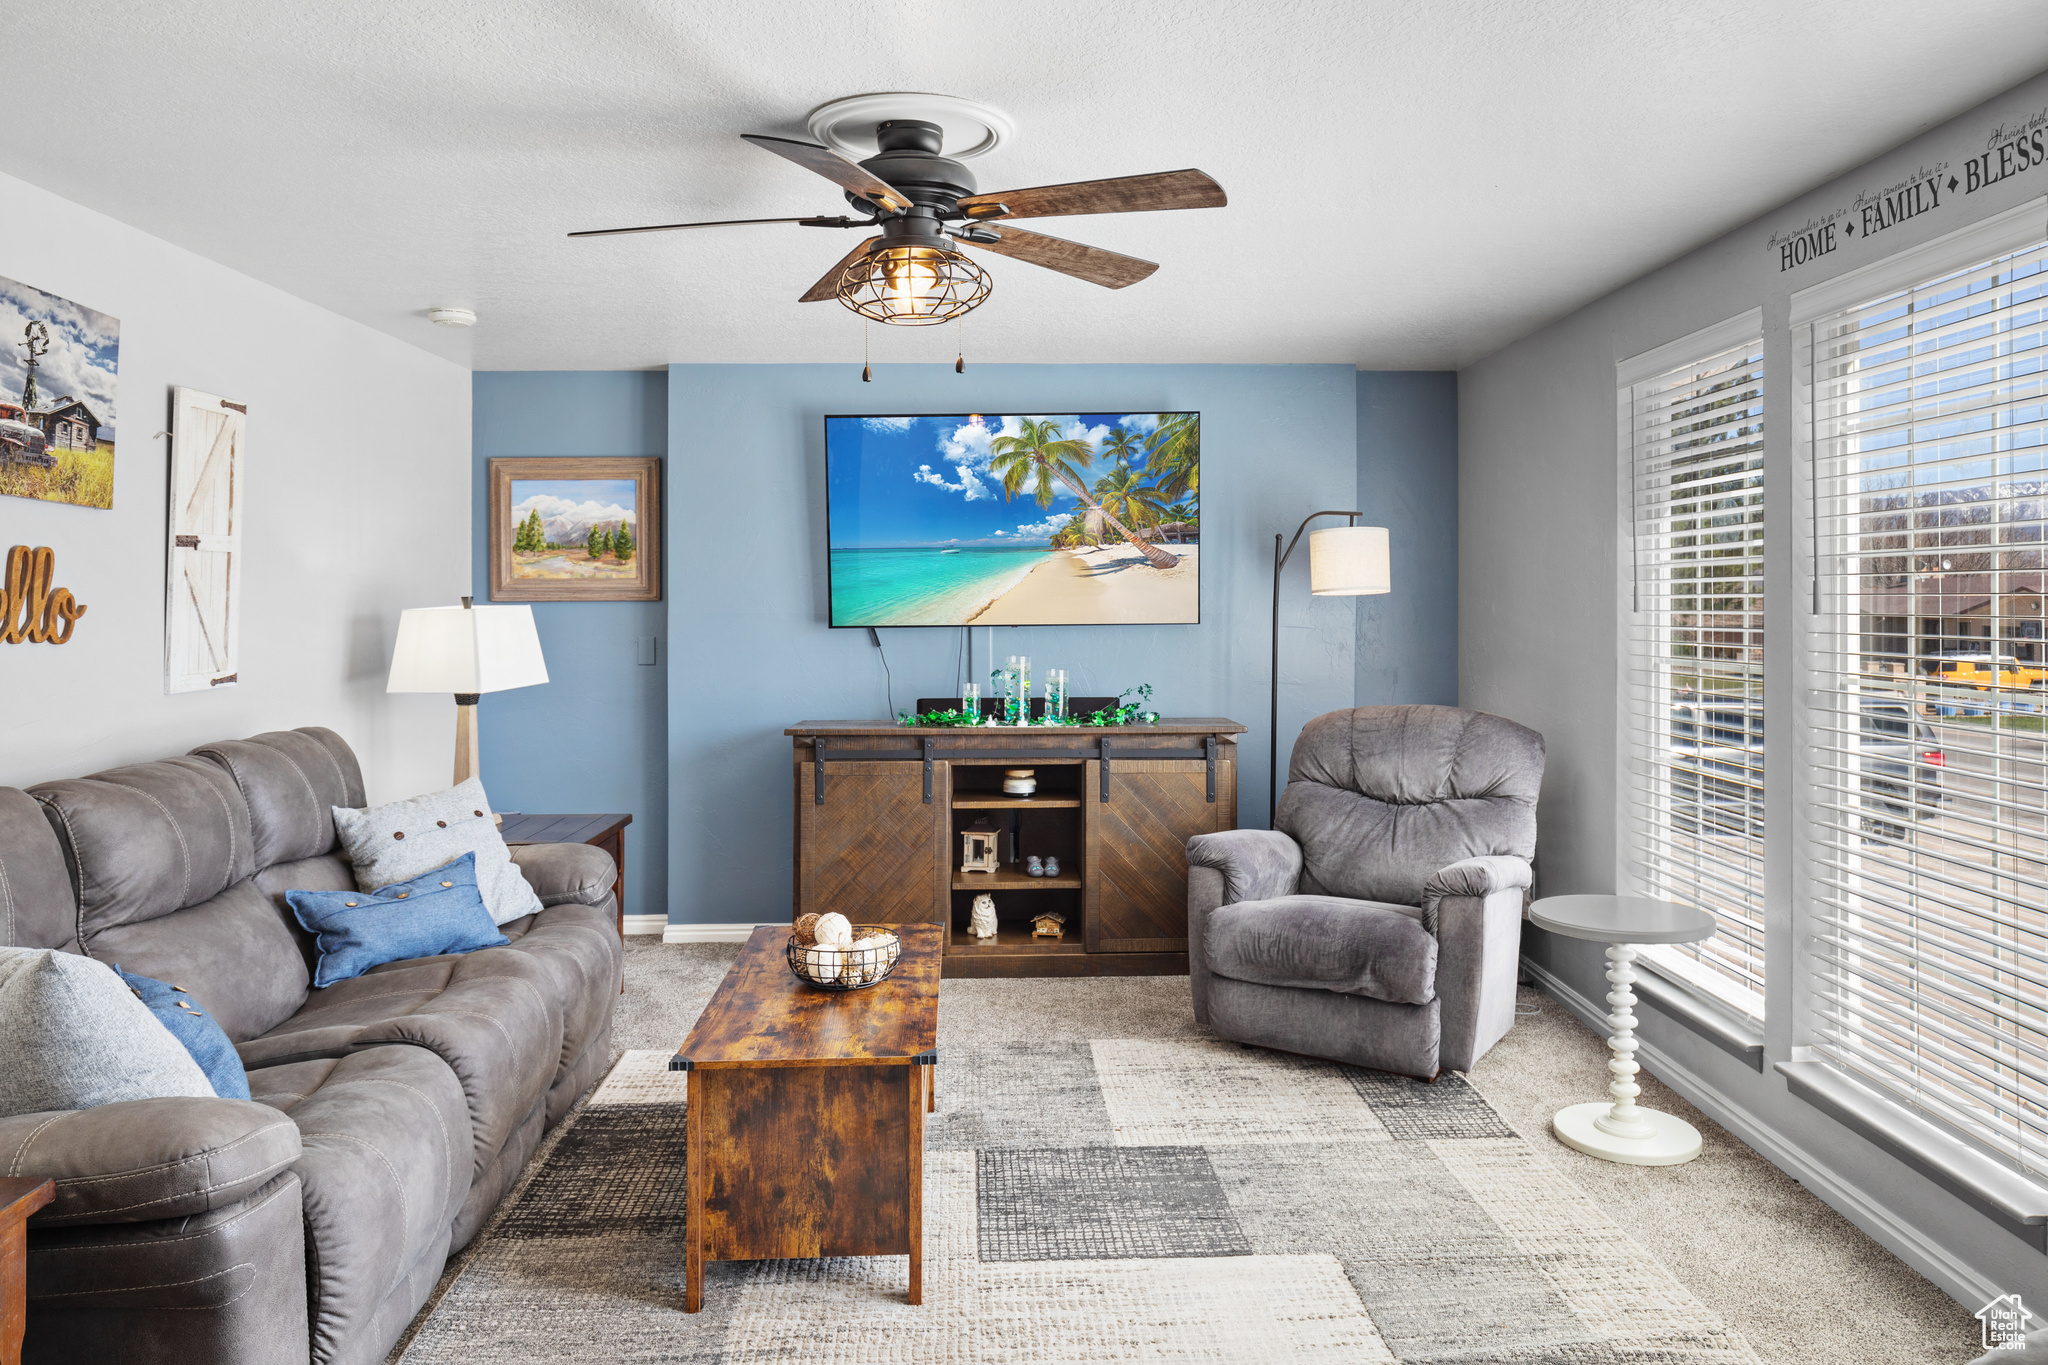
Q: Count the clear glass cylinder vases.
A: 3